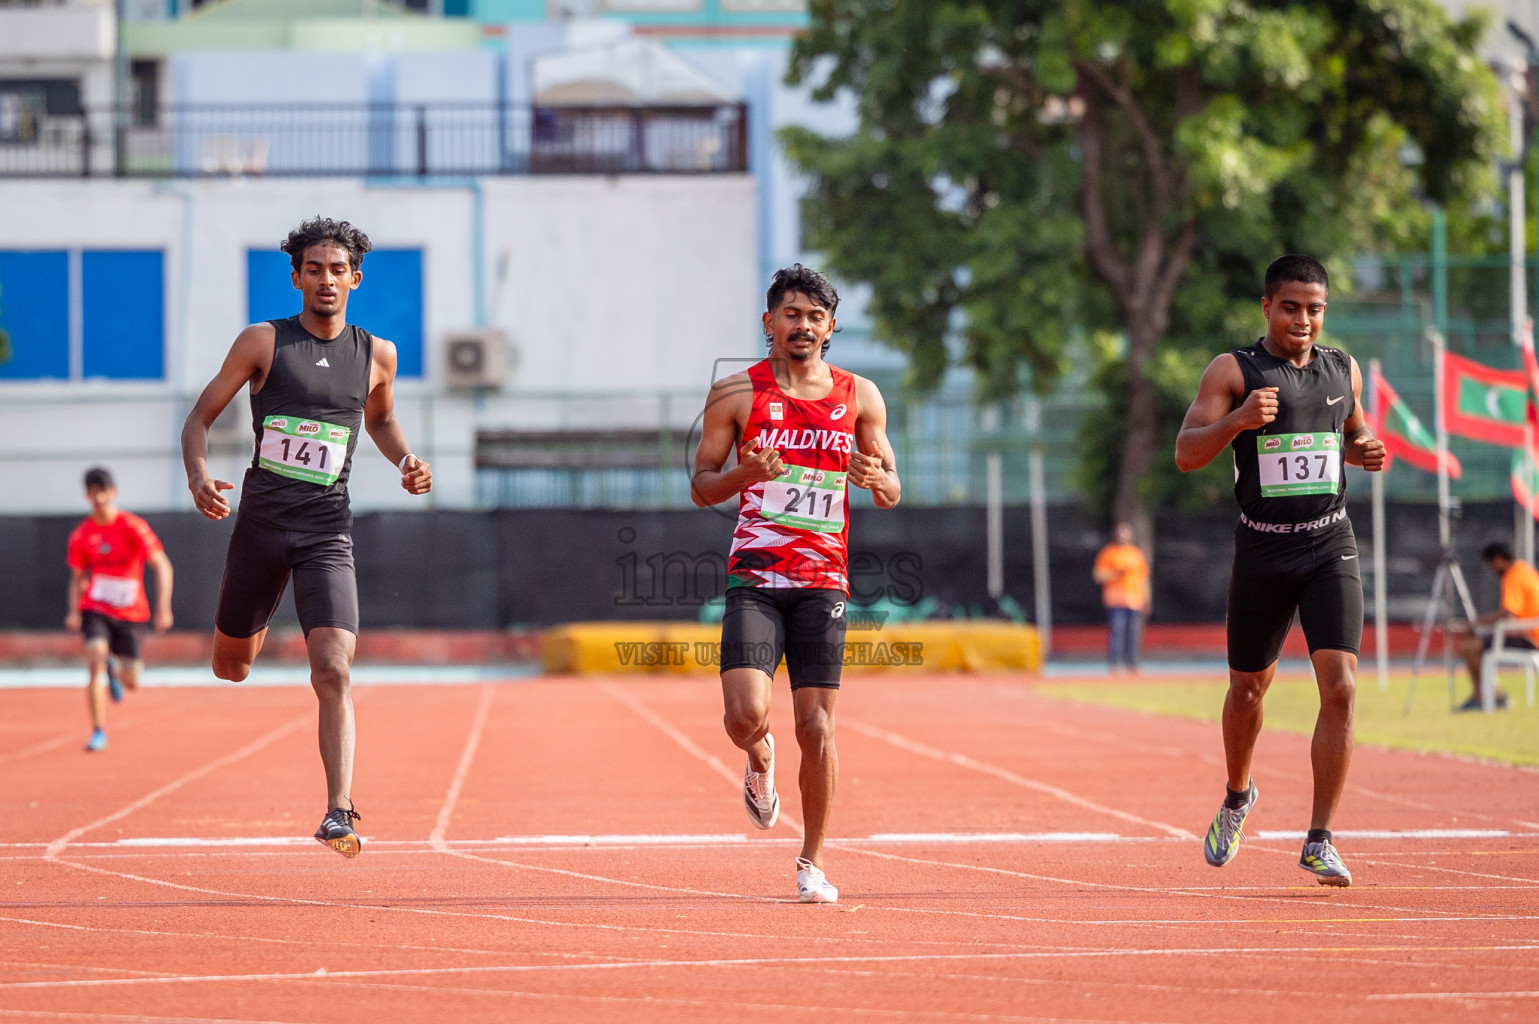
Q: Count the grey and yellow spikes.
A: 2